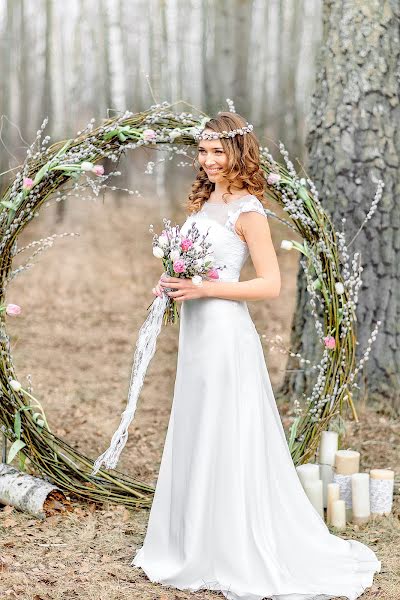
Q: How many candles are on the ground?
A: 8